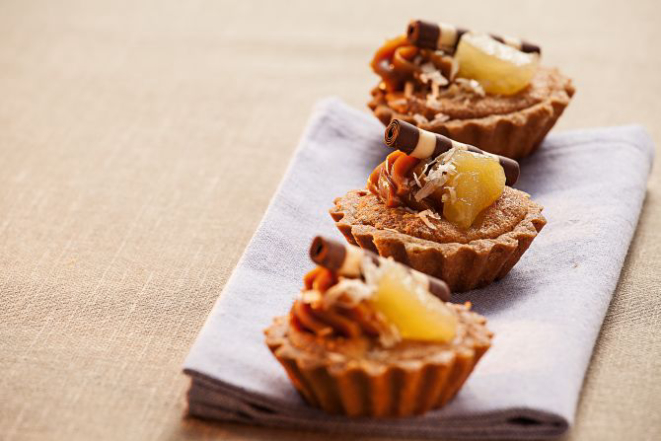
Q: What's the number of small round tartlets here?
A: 3